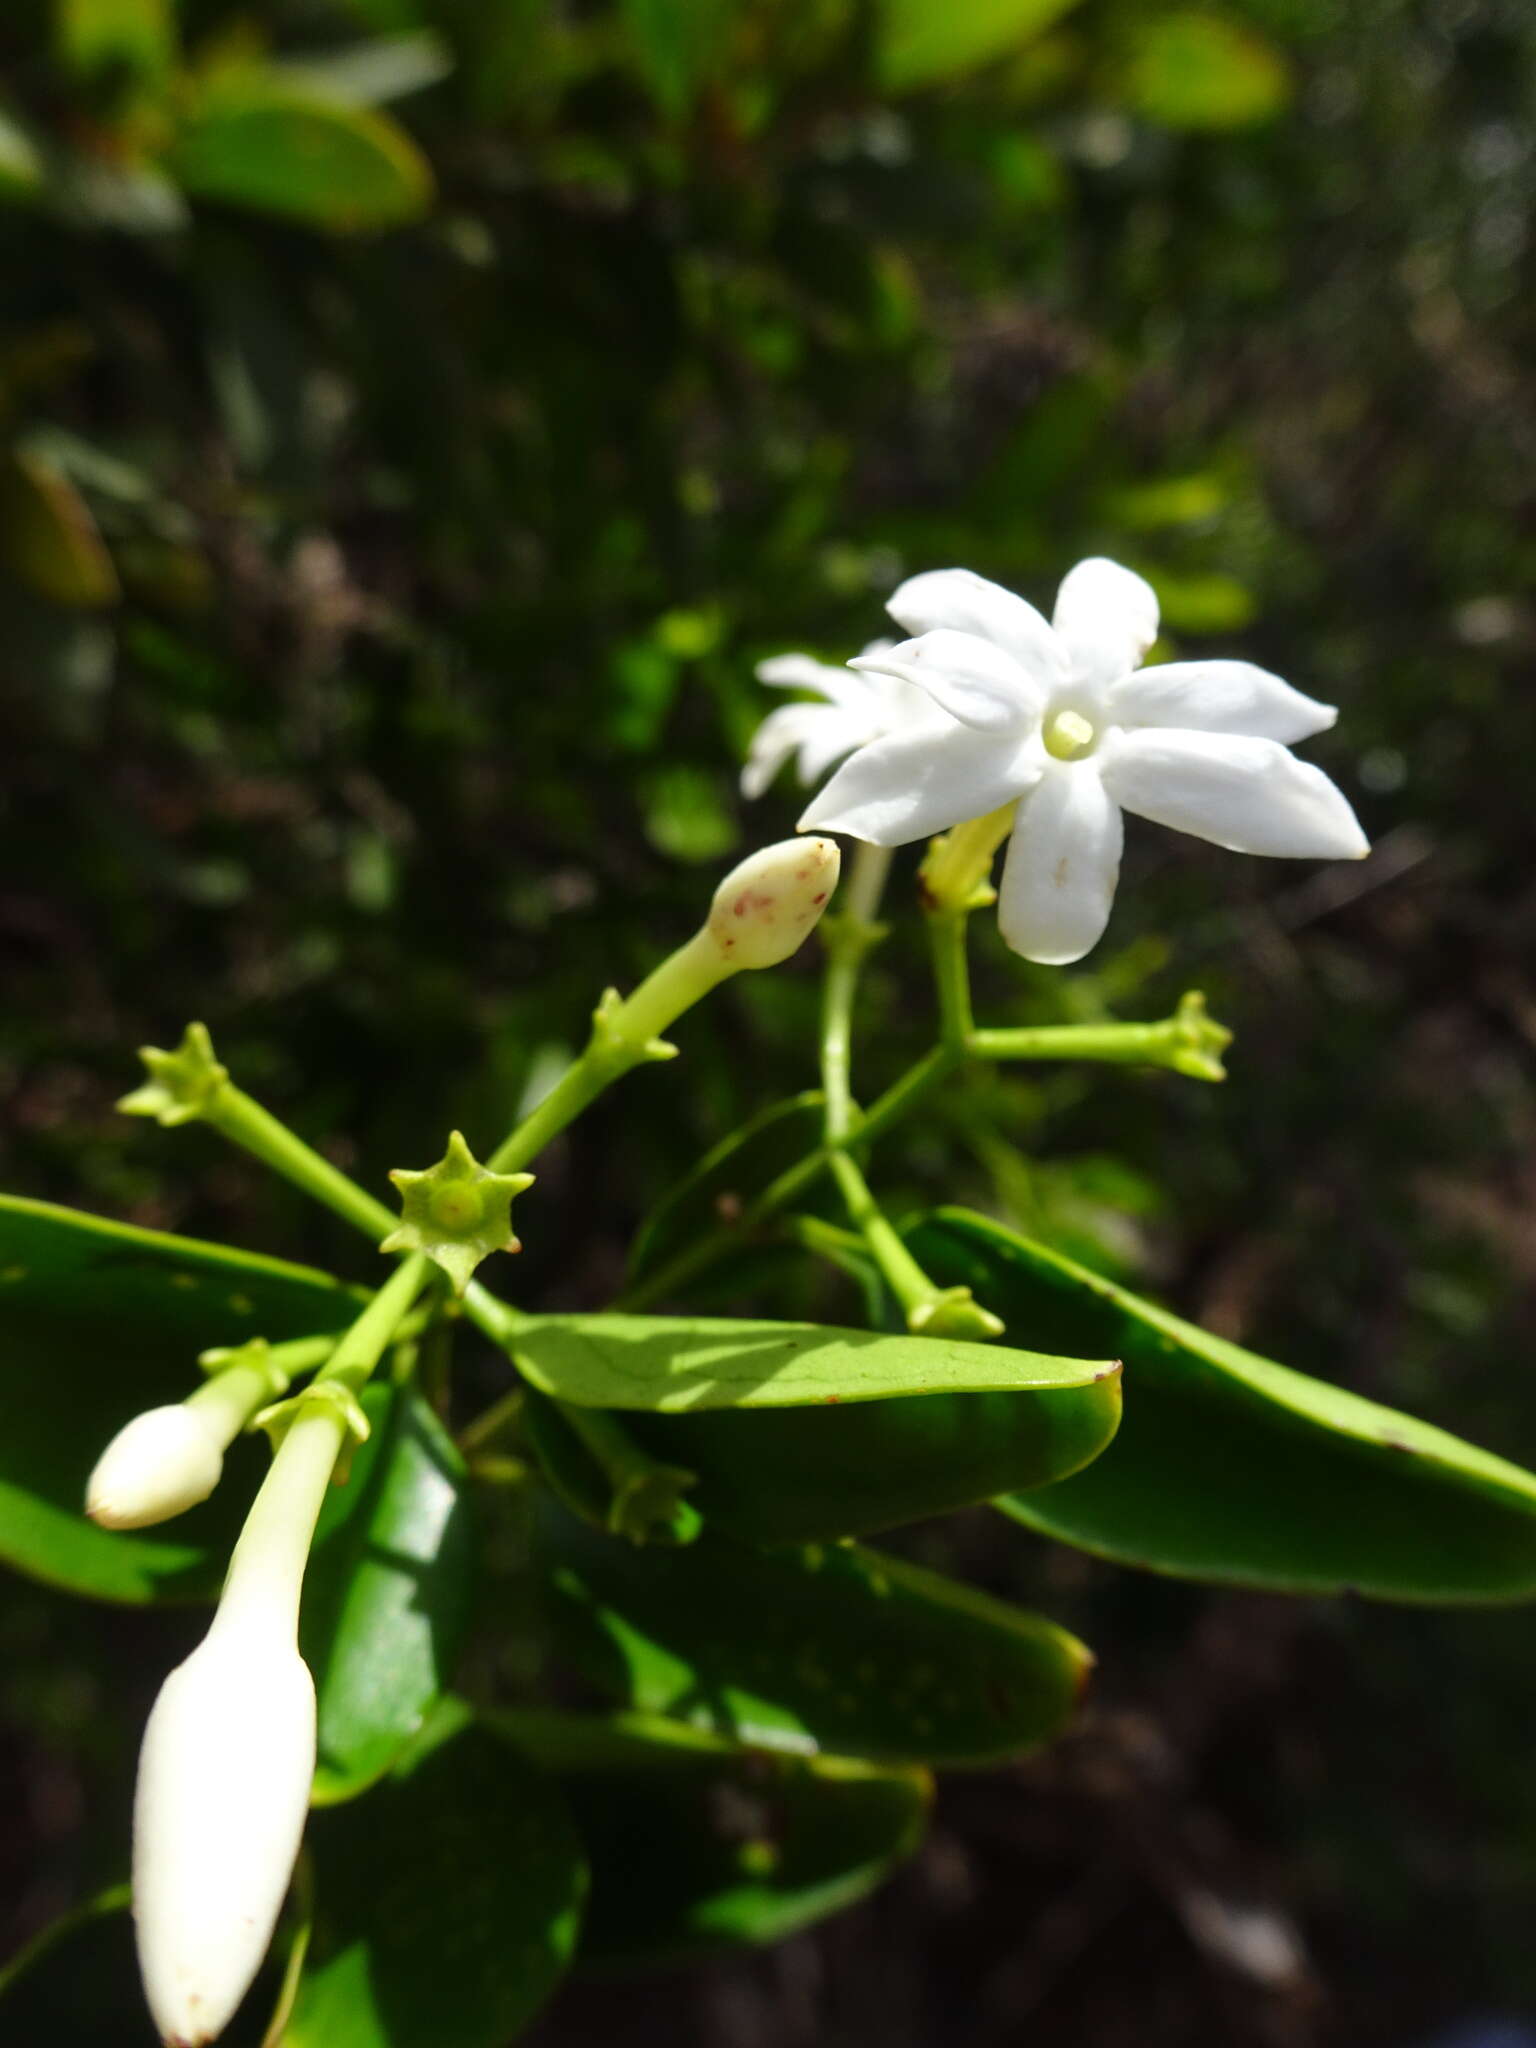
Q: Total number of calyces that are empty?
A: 5